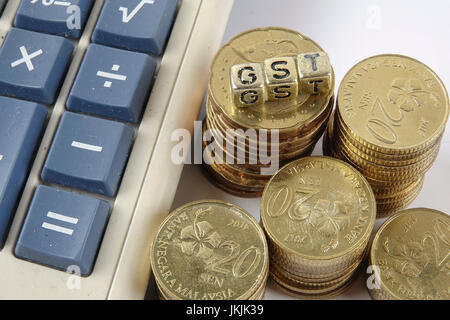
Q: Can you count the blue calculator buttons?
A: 7